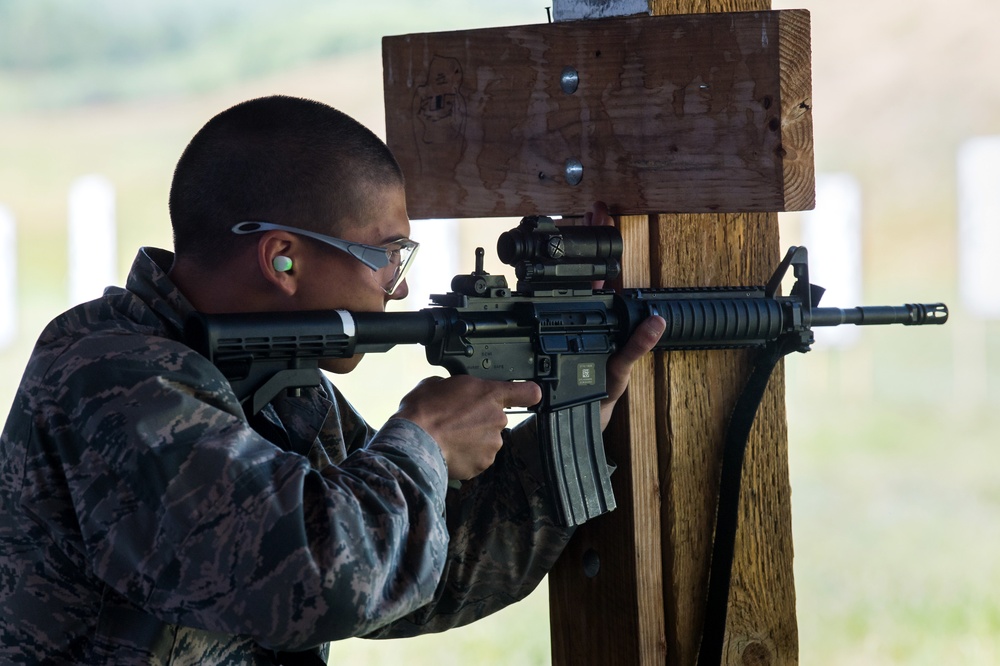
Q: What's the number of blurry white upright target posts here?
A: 5